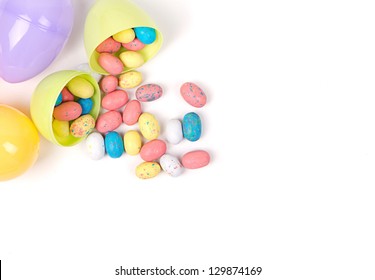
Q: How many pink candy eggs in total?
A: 13